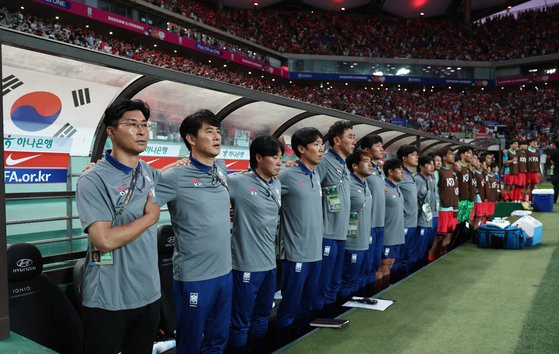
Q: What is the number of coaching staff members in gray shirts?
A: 11